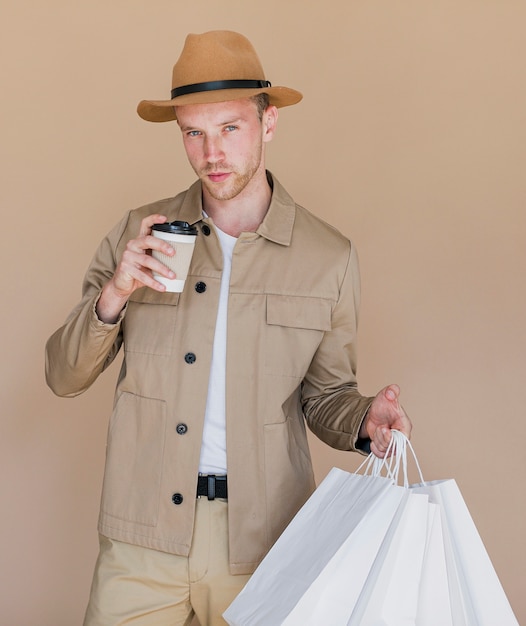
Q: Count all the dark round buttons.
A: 5